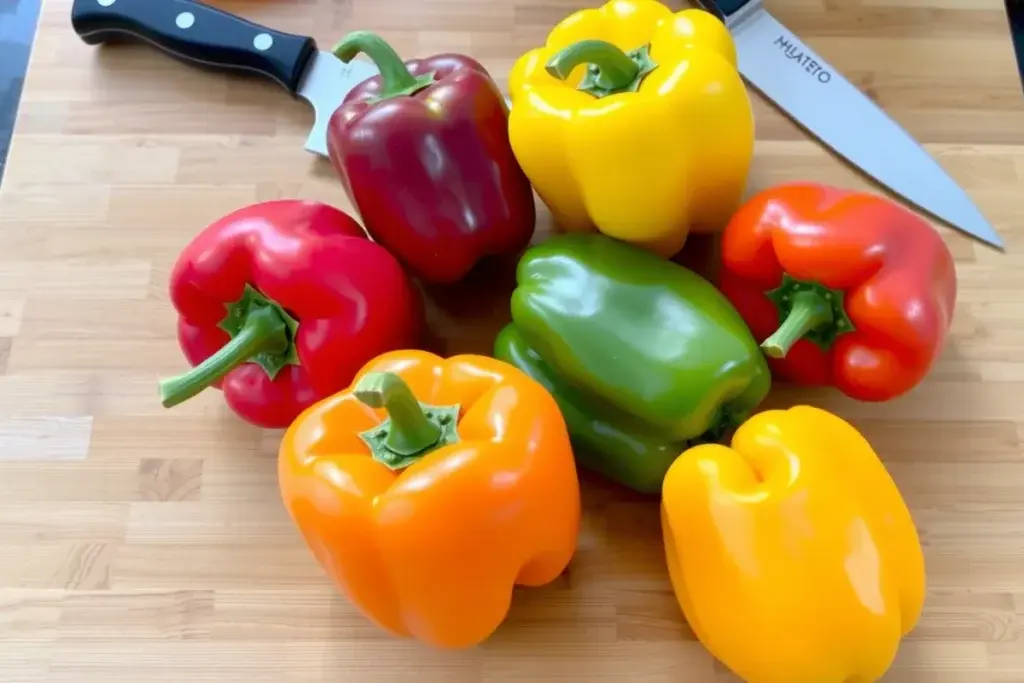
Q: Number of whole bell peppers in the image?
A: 7